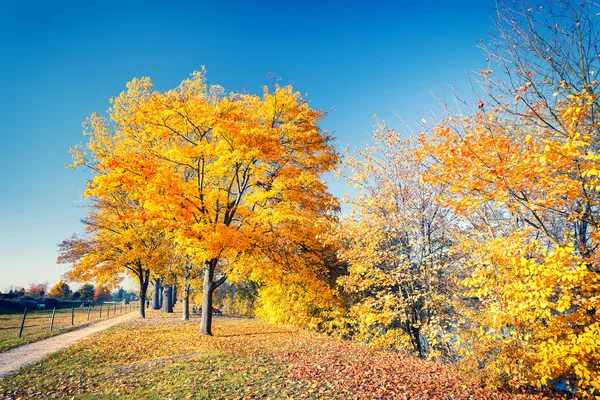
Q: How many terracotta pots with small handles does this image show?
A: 0